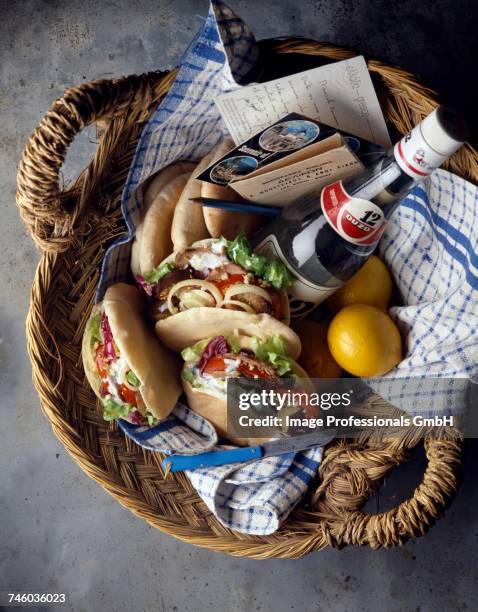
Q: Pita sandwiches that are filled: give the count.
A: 3